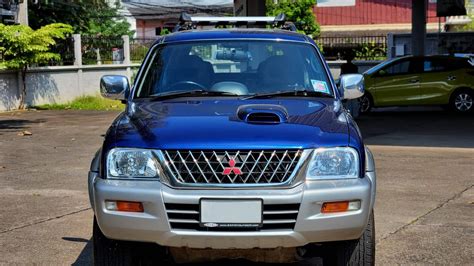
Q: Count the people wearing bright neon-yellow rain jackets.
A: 0